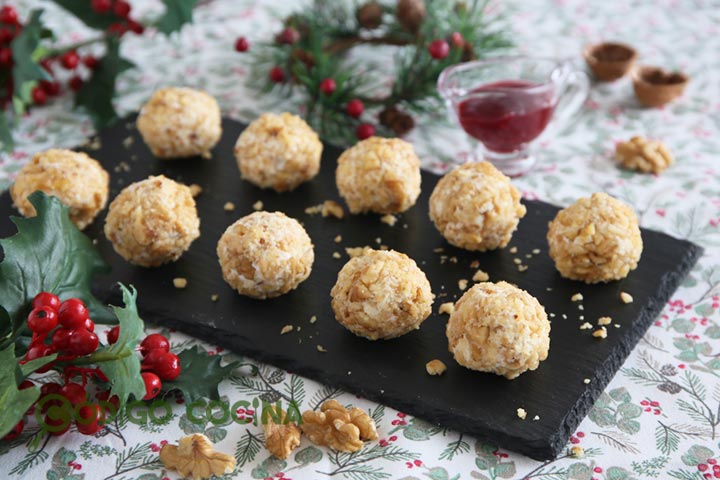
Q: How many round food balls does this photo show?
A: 10